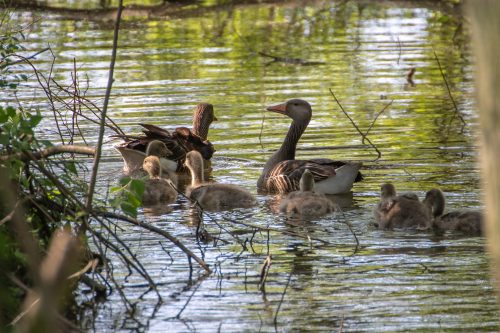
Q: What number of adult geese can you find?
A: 2